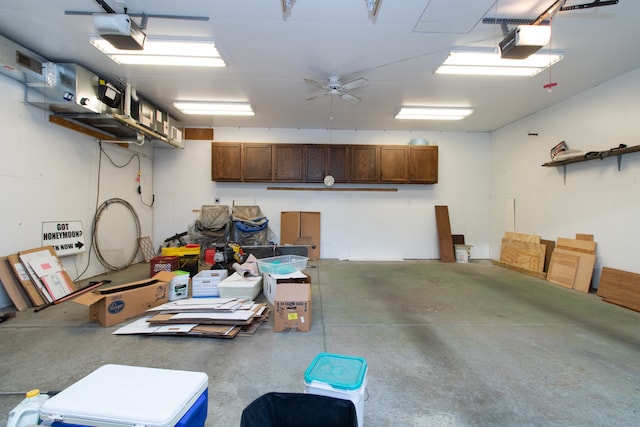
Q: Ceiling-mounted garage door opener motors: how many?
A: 2